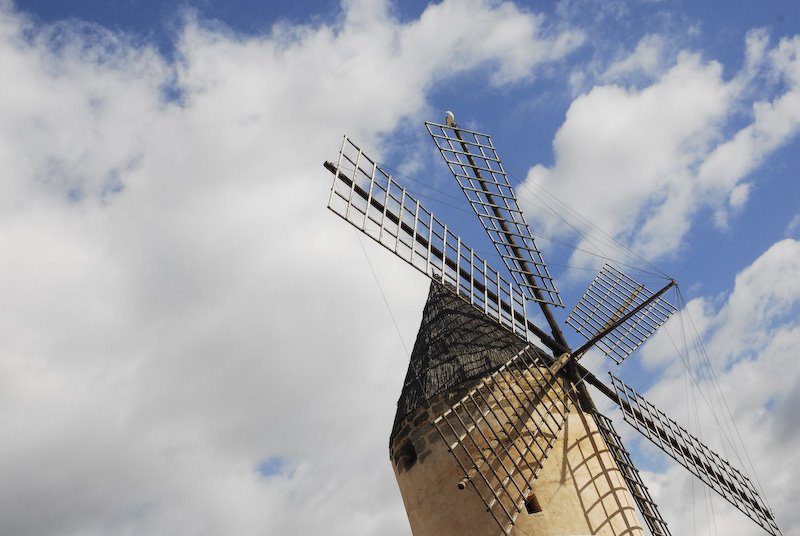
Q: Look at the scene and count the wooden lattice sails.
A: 6